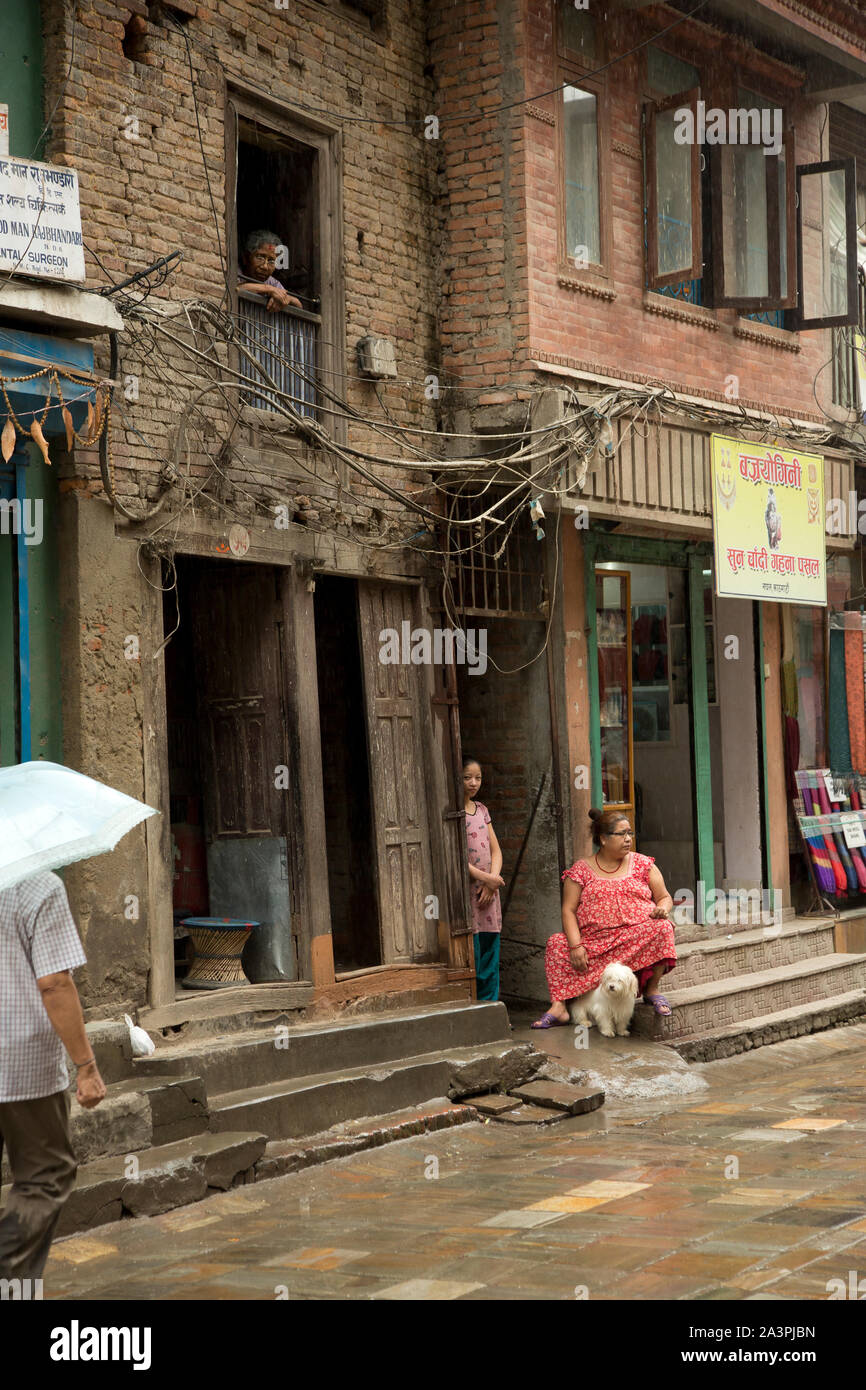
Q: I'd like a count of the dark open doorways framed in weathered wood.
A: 2